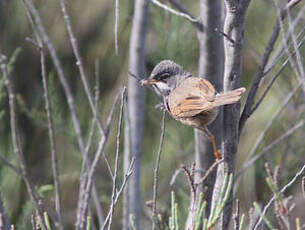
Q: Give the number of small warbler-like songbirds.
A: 1